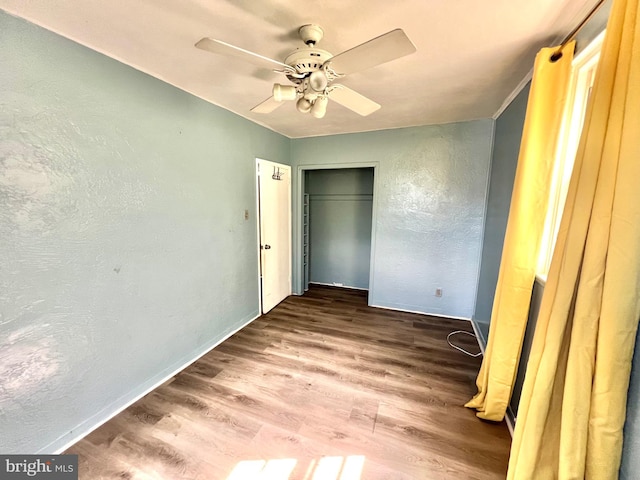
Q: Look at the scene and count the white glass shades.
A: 4